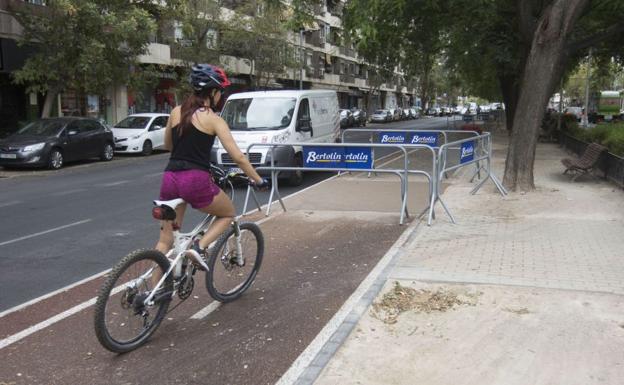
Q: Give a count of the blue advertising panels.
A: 5